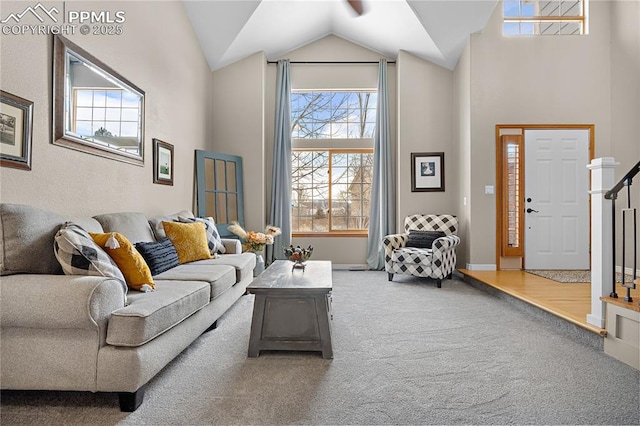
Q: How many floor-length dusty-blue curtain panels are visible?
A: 2